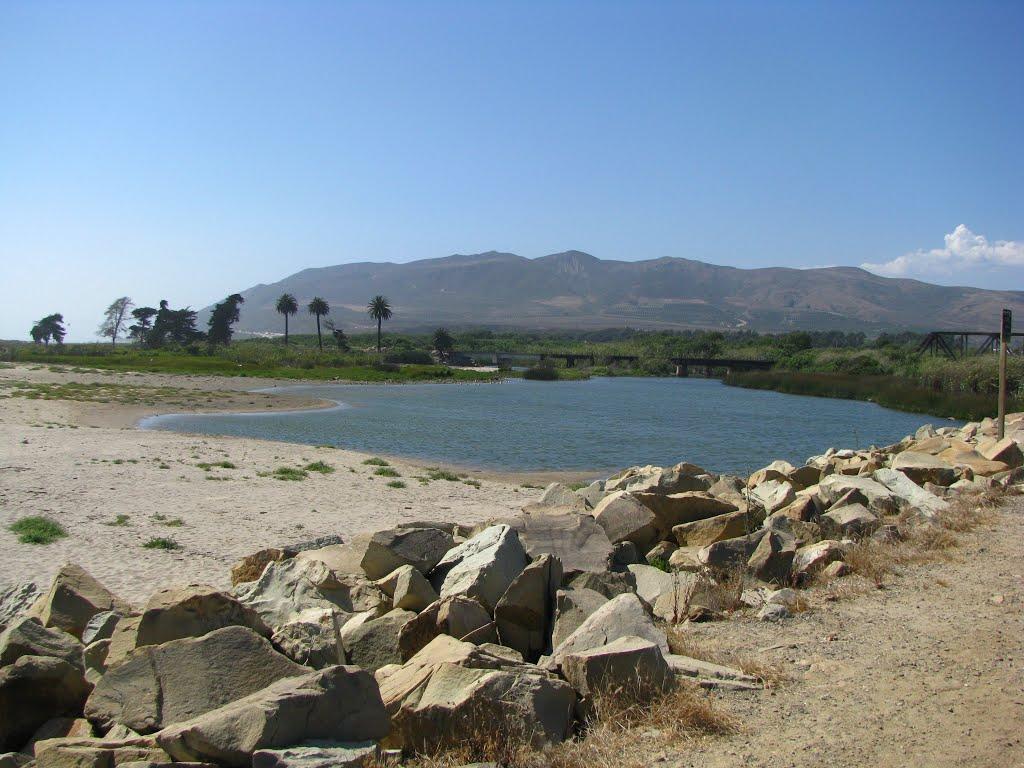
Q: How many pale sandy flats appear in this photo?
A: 1